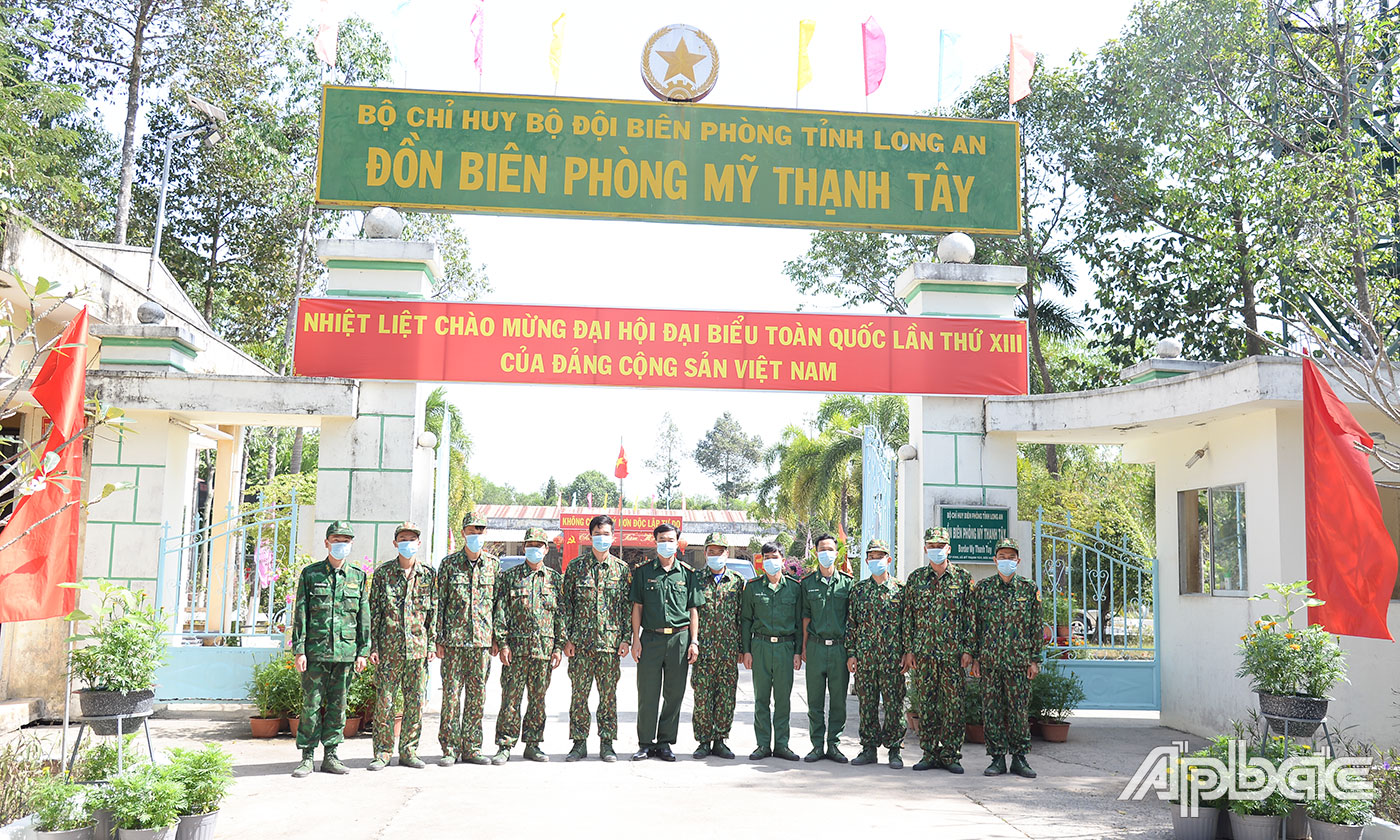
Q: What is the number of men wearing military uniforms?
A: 12